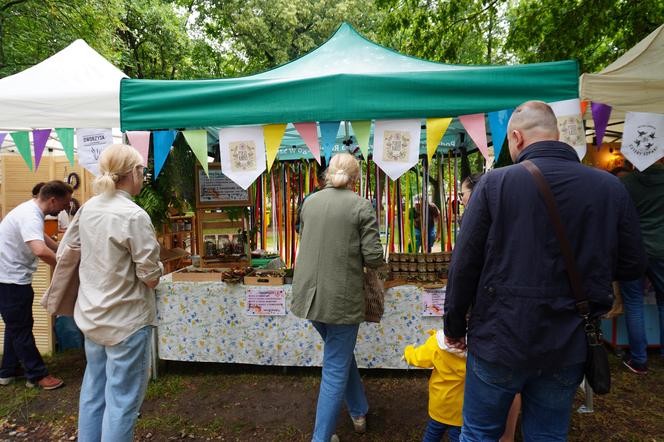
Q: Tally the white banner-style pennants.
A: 5